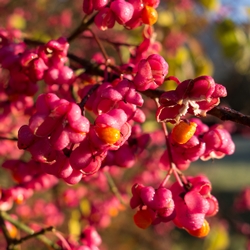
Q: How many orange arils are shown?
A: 5